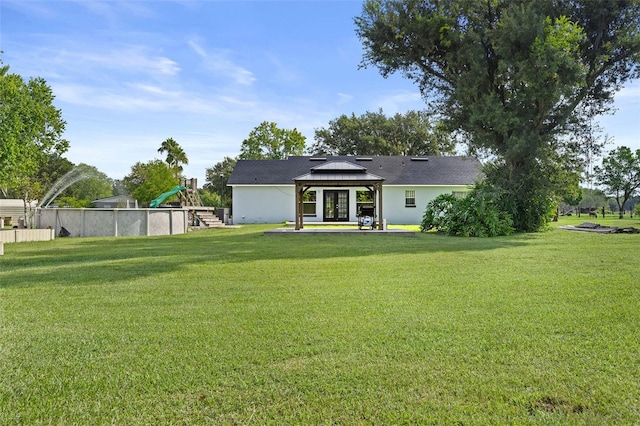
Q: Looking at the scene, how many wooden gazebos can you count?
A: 1